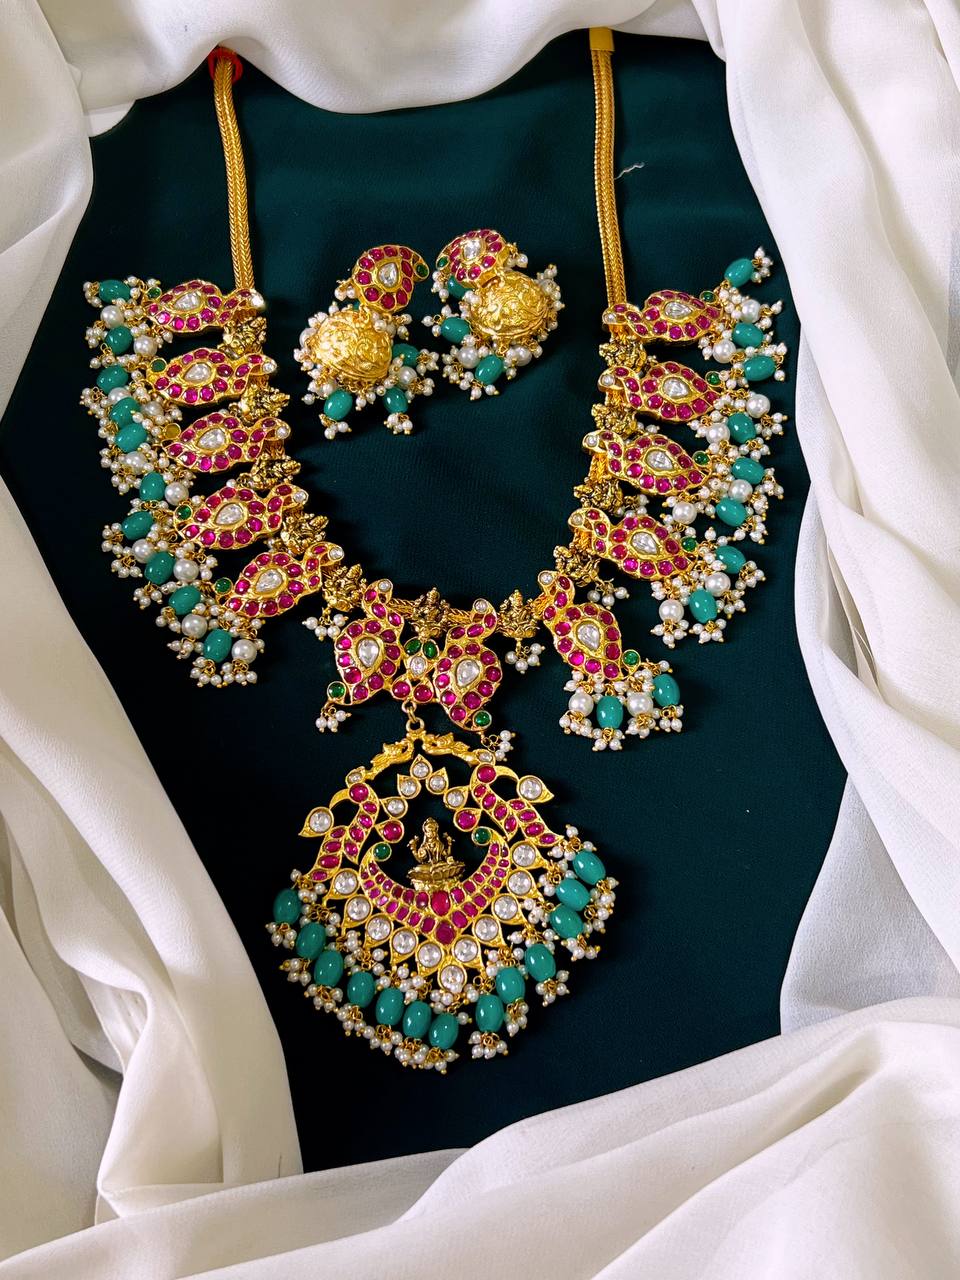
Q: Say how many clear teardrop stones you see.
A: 14